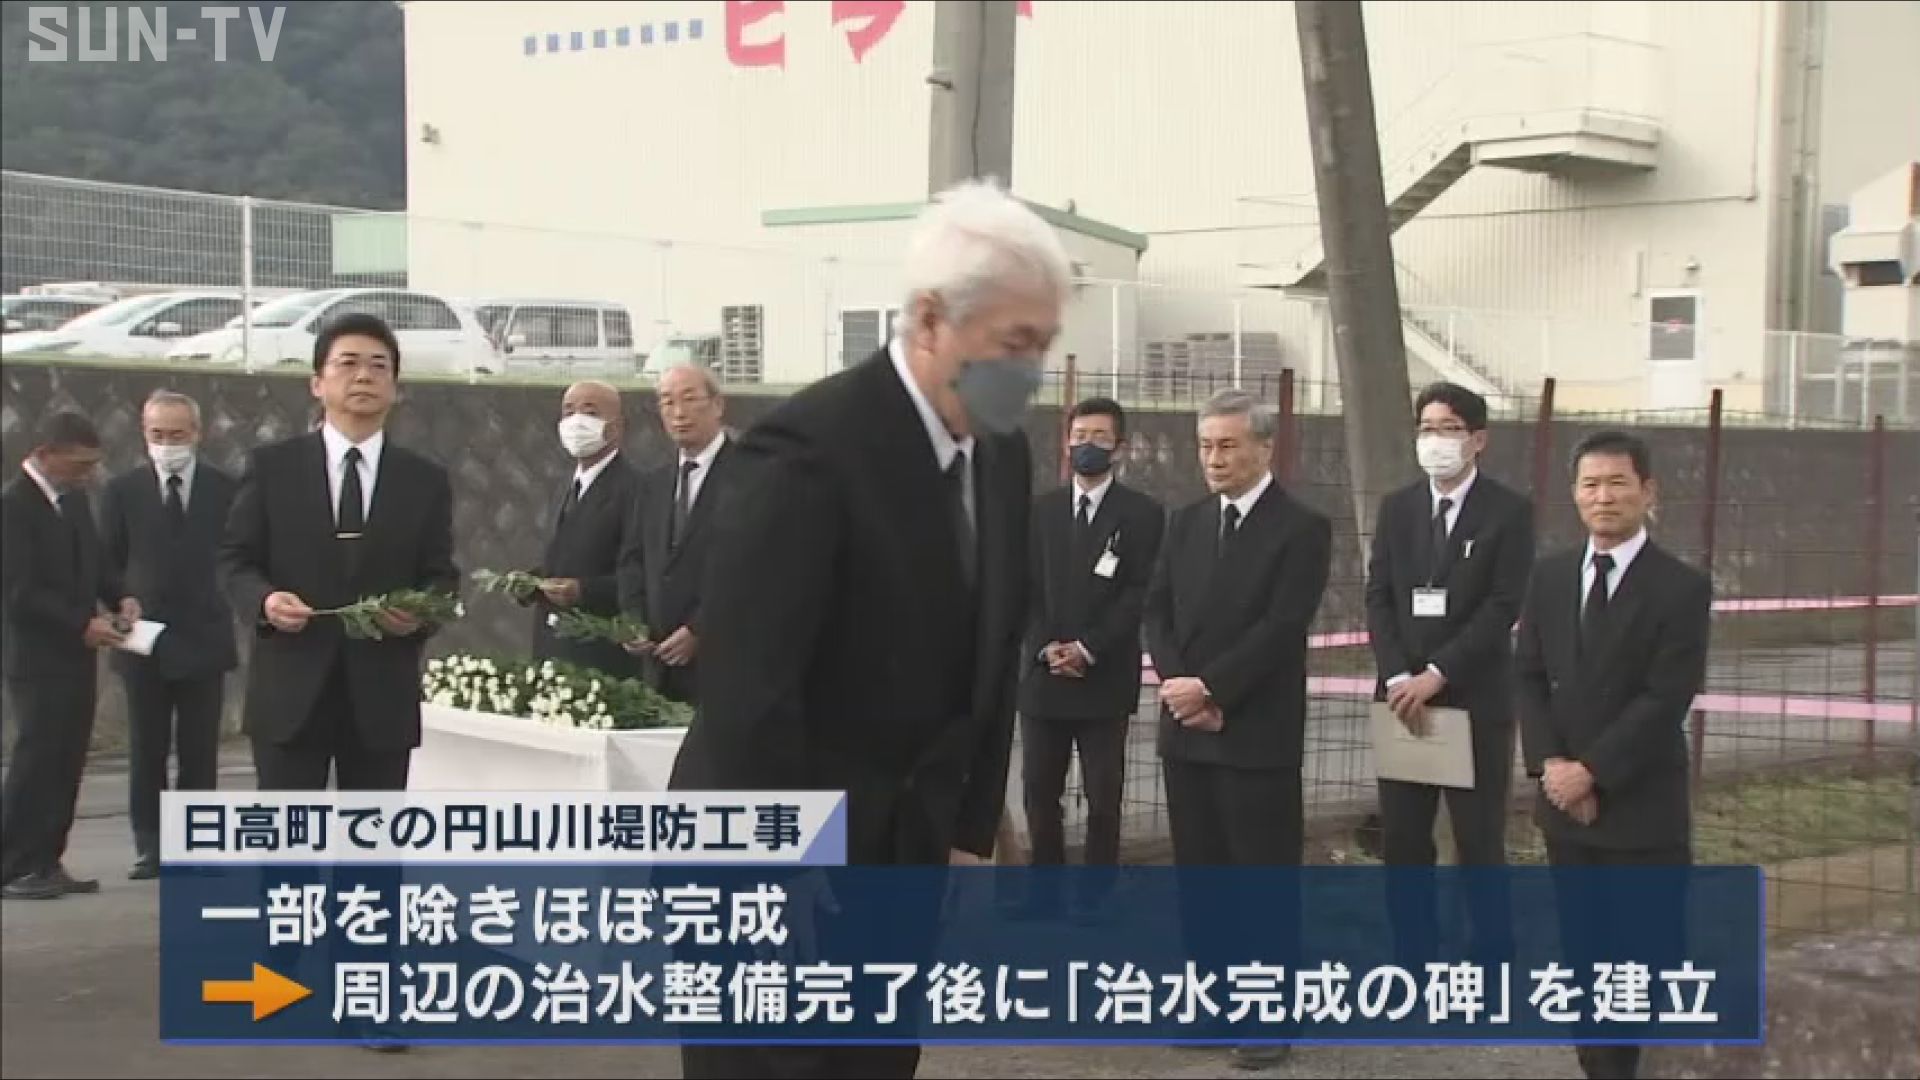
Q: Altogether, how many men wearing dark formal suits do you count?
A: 10